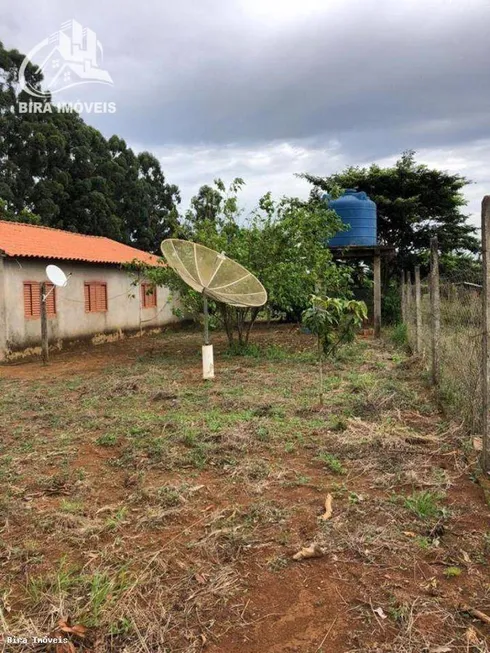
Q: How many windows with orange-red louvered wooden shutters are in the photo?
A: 3